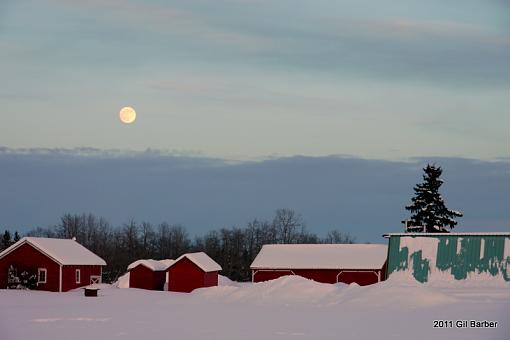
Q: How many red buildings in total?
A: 4